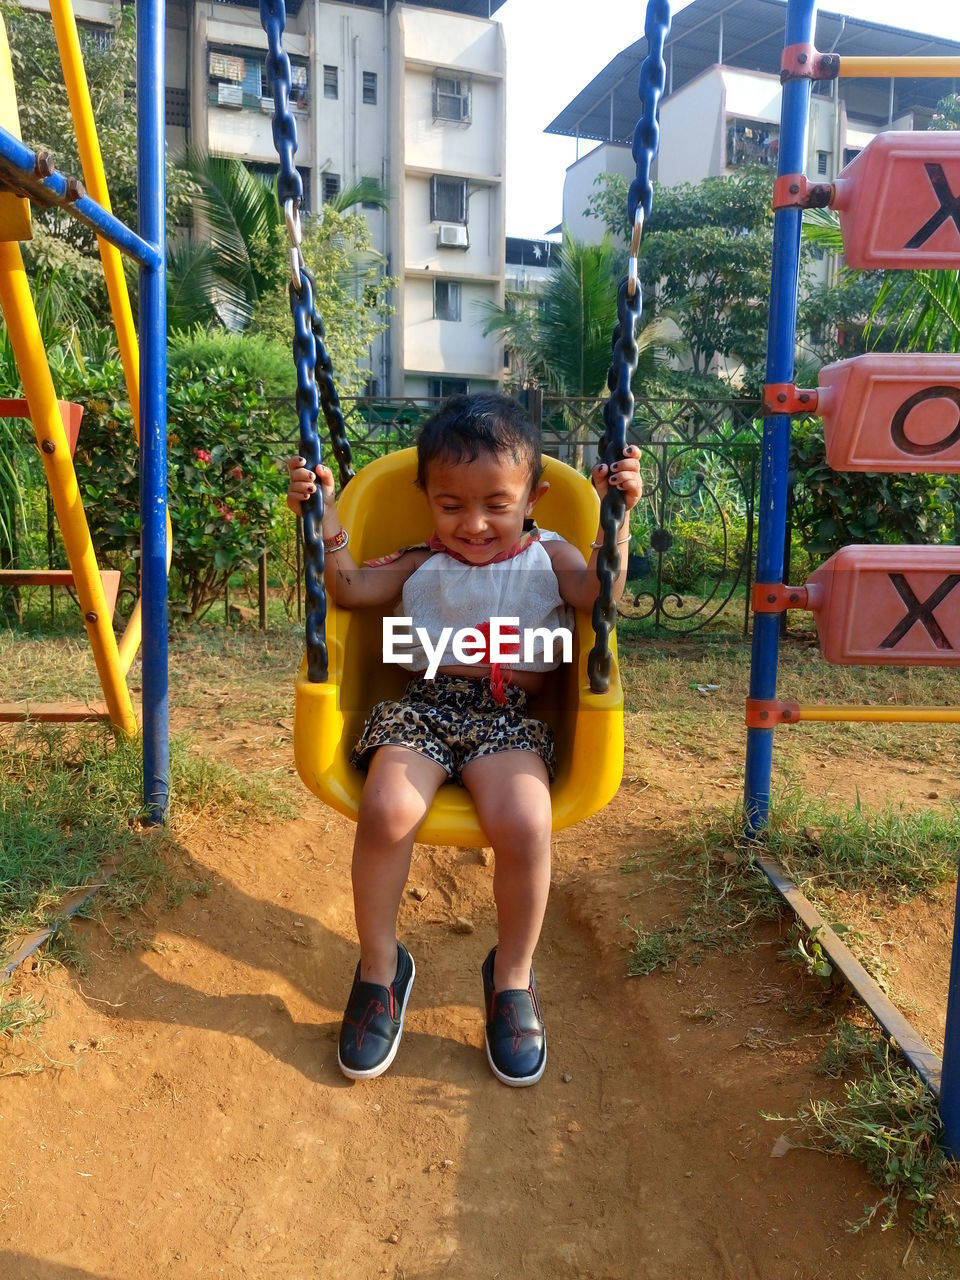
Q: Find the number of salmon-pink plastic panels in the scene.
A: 3